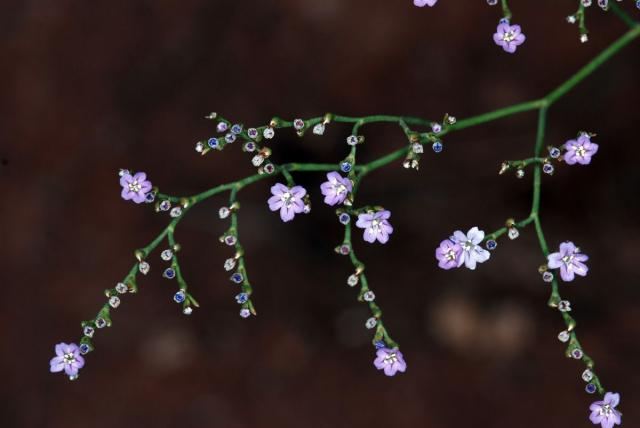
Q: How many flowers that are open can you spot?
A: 13